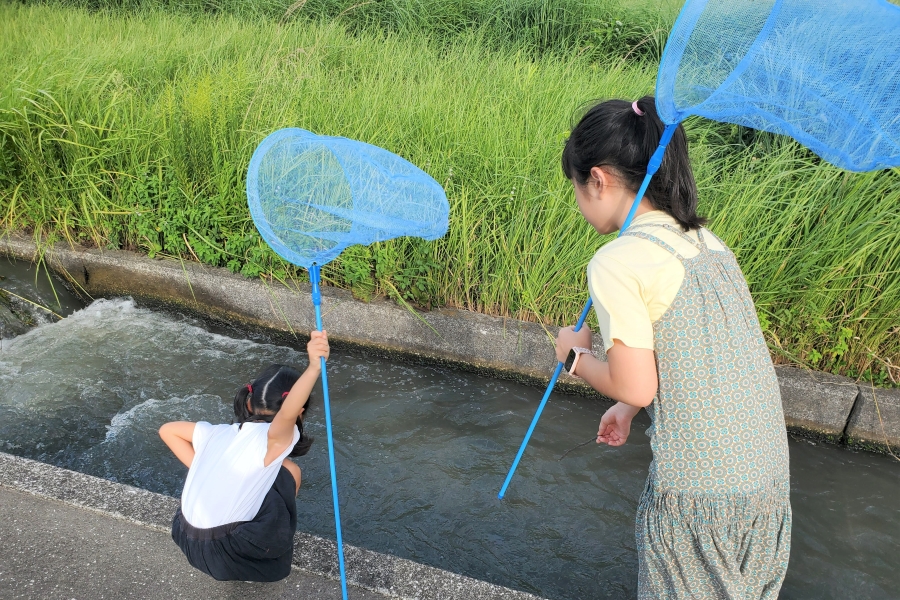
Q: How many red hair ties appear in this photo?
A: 2